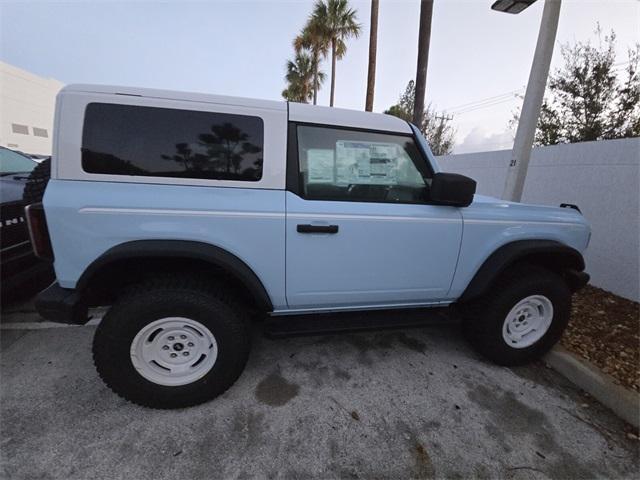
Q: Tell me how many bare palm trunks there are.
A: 2